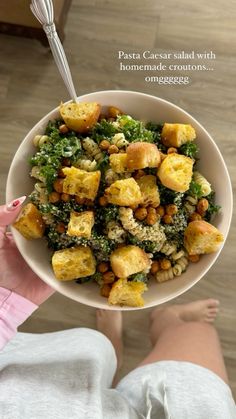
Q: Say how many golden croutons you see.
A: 14